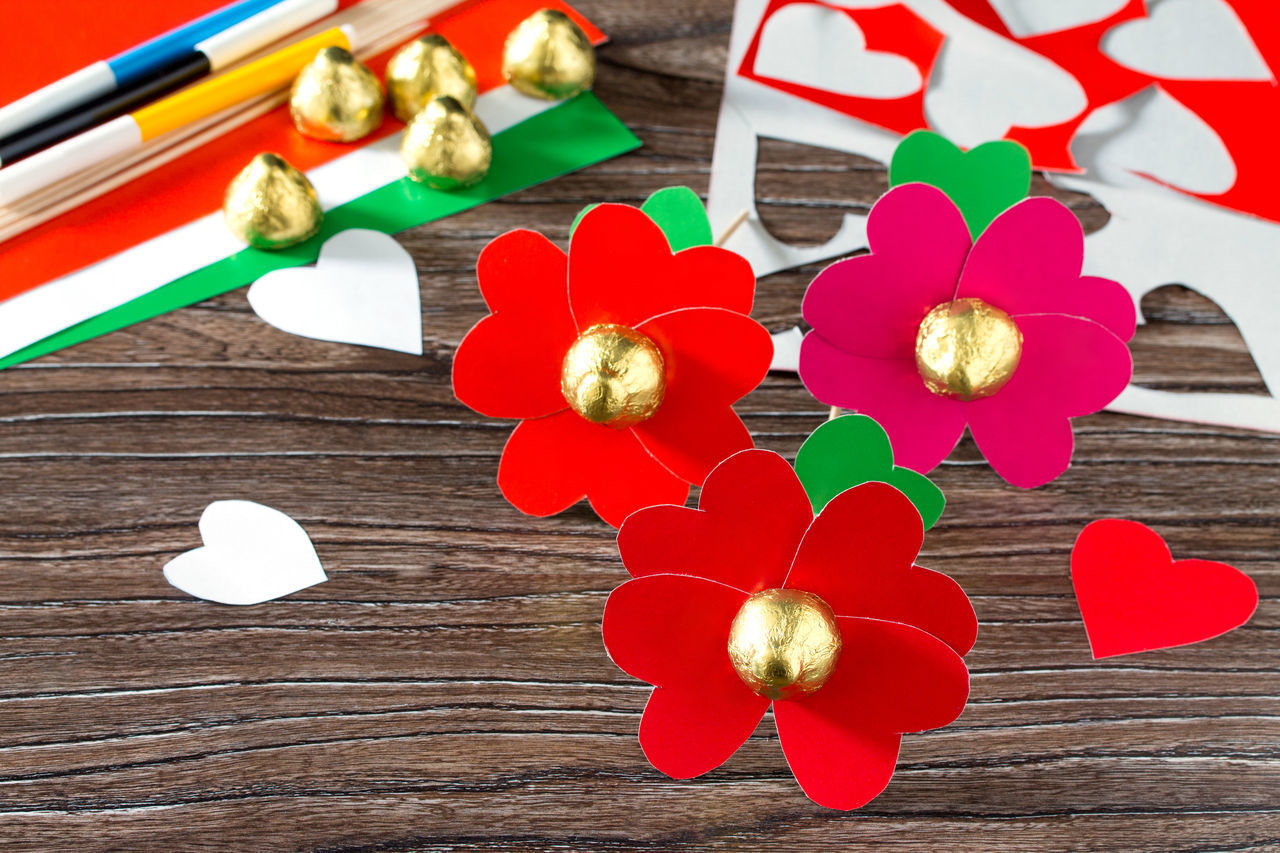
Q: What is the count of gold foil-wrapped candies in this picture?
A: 8